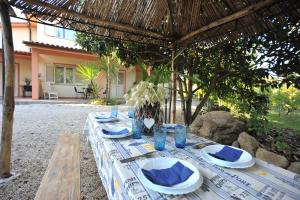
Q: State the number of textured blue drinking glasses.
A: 5